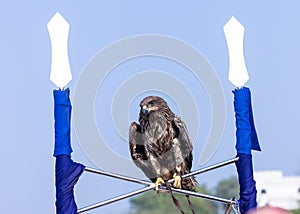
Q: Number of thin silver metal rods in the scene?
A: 2